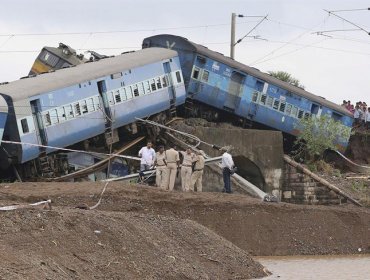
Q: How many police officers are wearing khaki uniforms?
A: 4